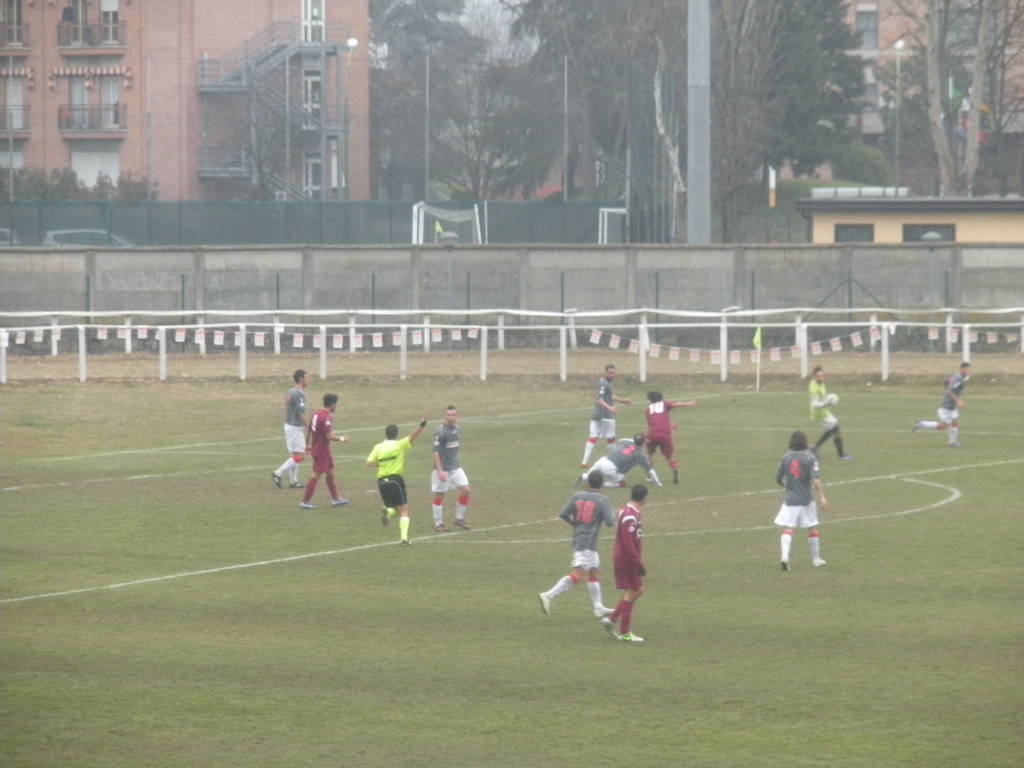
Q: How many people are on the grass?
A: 12